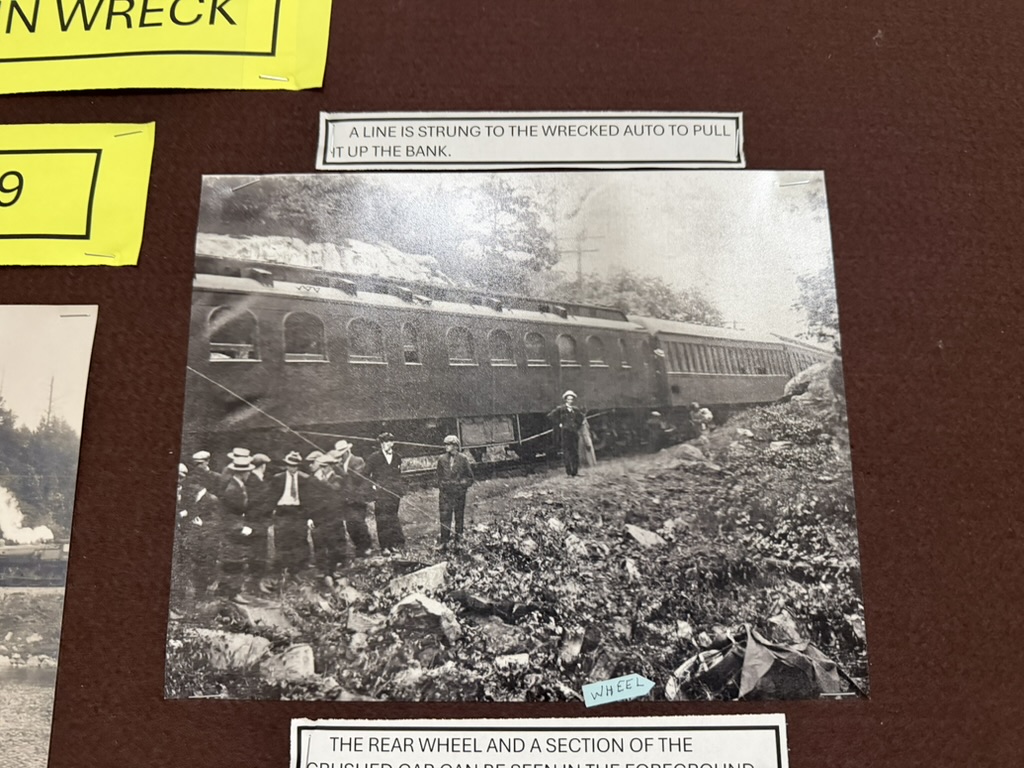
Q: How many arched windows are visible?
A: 10